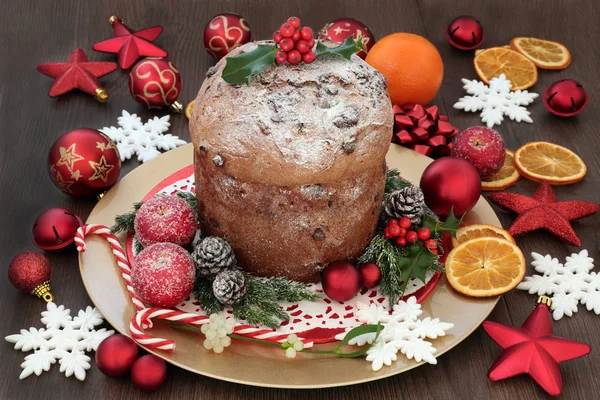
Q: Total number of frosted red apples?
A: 3